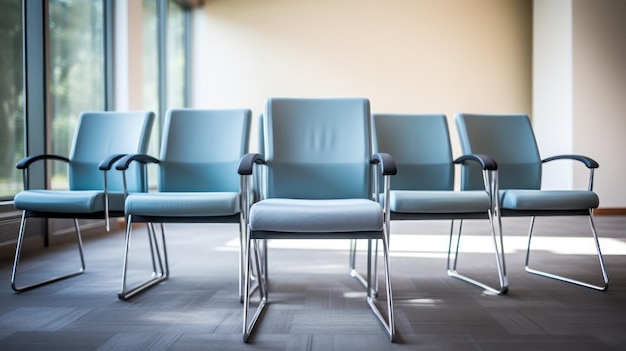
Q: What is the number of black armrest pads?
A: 7